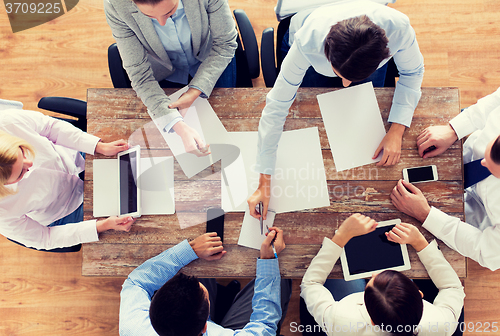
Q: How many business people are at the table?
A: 6